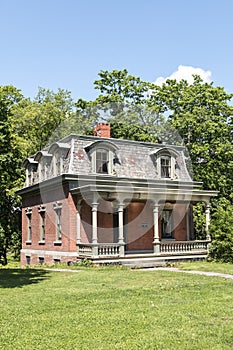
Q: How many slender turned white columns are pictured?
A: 5